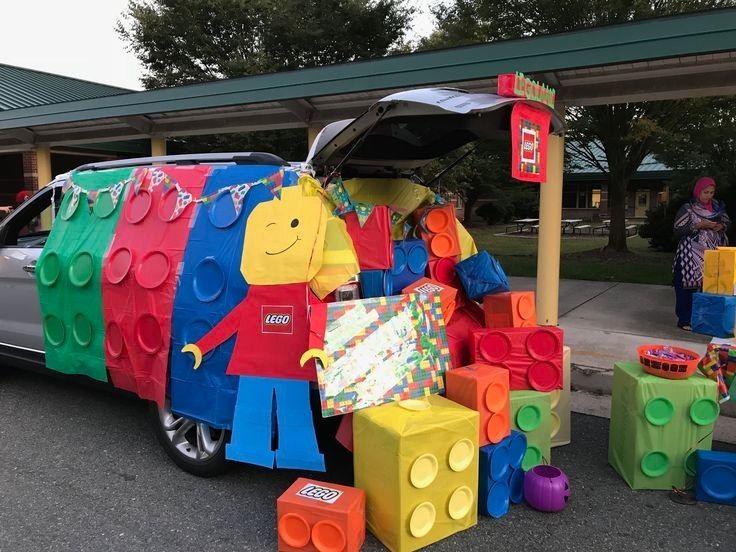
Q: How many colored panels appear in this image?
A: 3